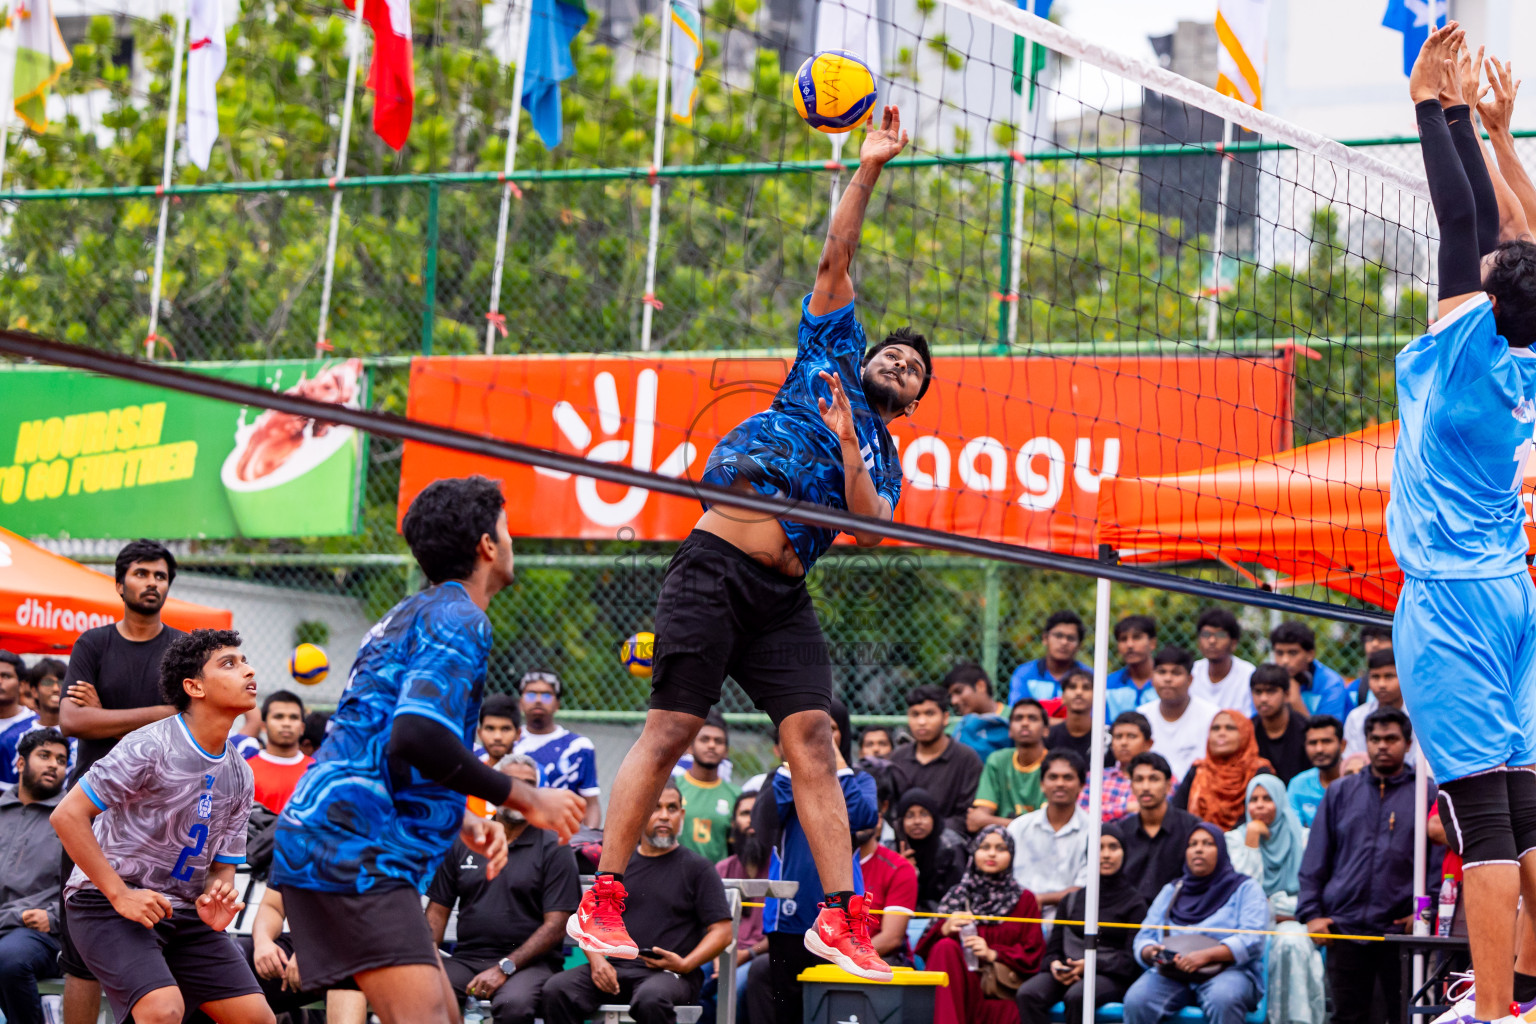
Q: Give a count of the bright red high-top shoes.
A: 2